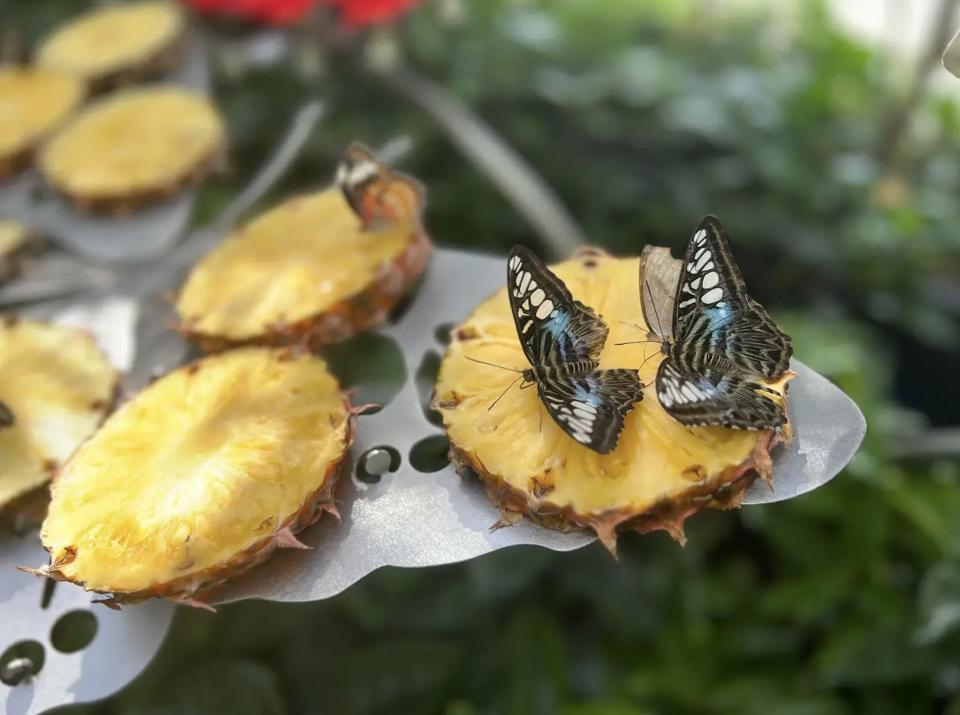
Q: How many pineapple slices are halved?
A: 0